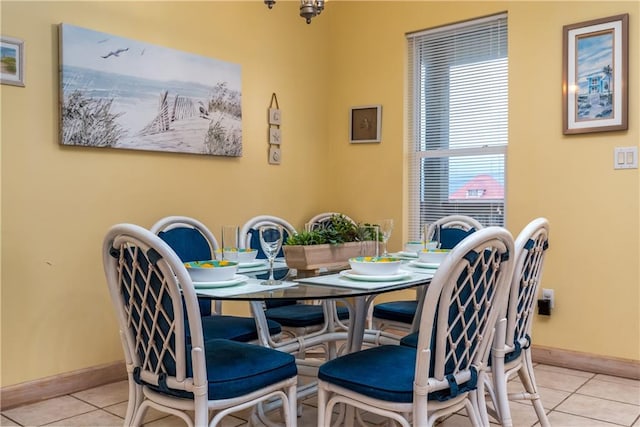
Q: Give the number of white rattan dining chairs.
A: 7